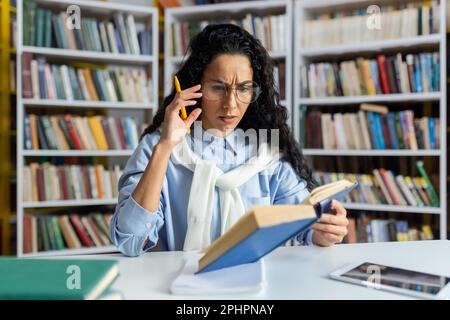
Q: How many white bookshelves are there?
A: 3